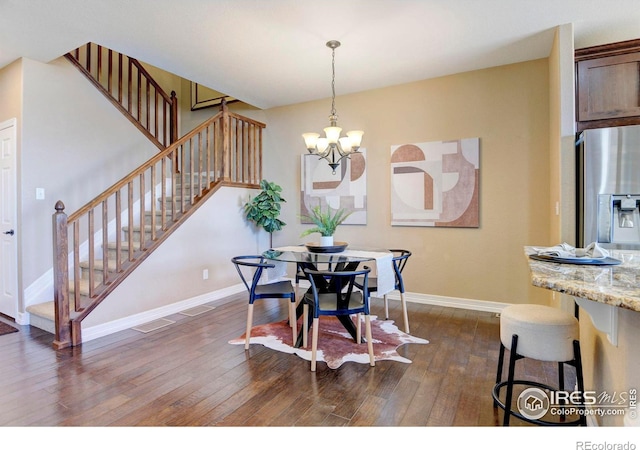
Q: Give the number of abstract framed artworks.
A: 2